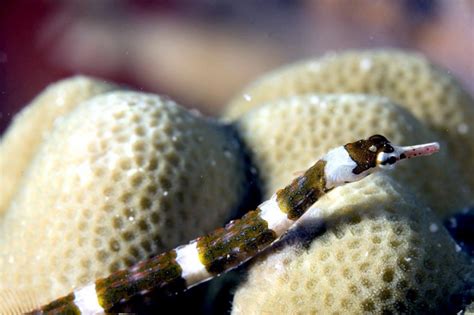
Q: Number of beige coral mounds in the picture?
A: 5